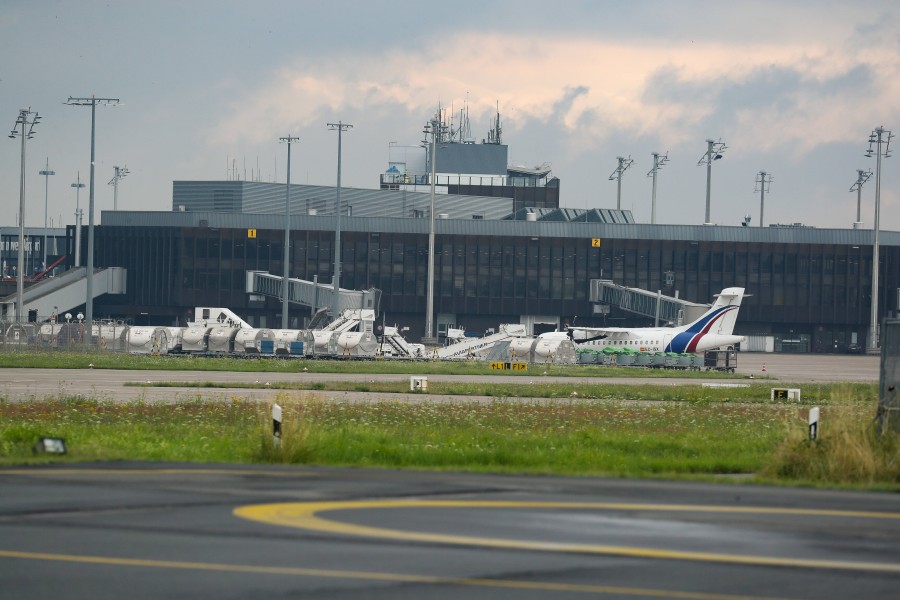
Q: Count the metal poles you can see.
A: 14